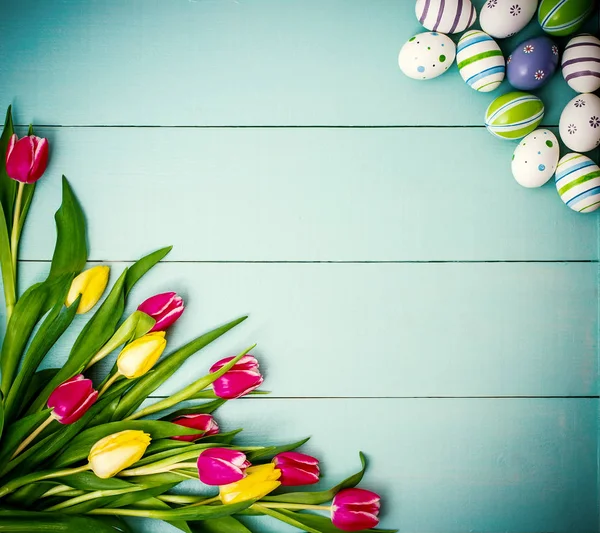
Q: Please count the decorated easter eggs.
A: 11